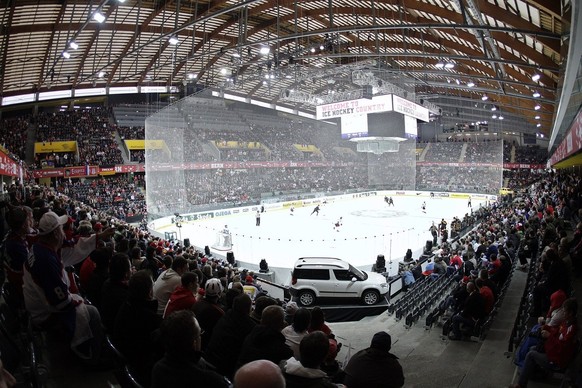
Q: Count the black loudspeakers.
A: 7